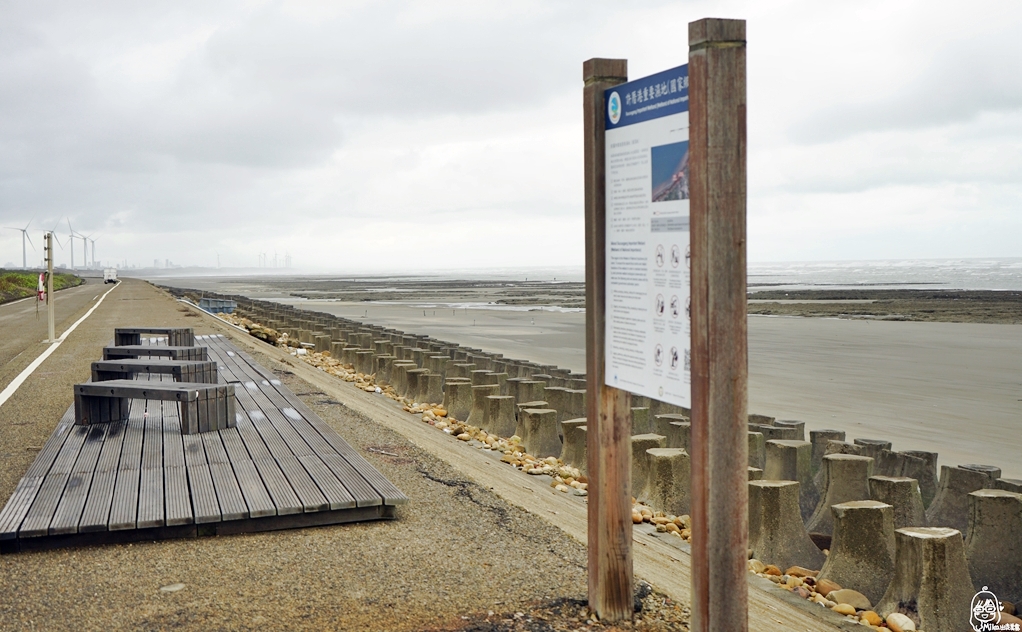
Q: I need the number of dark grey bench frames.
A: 4